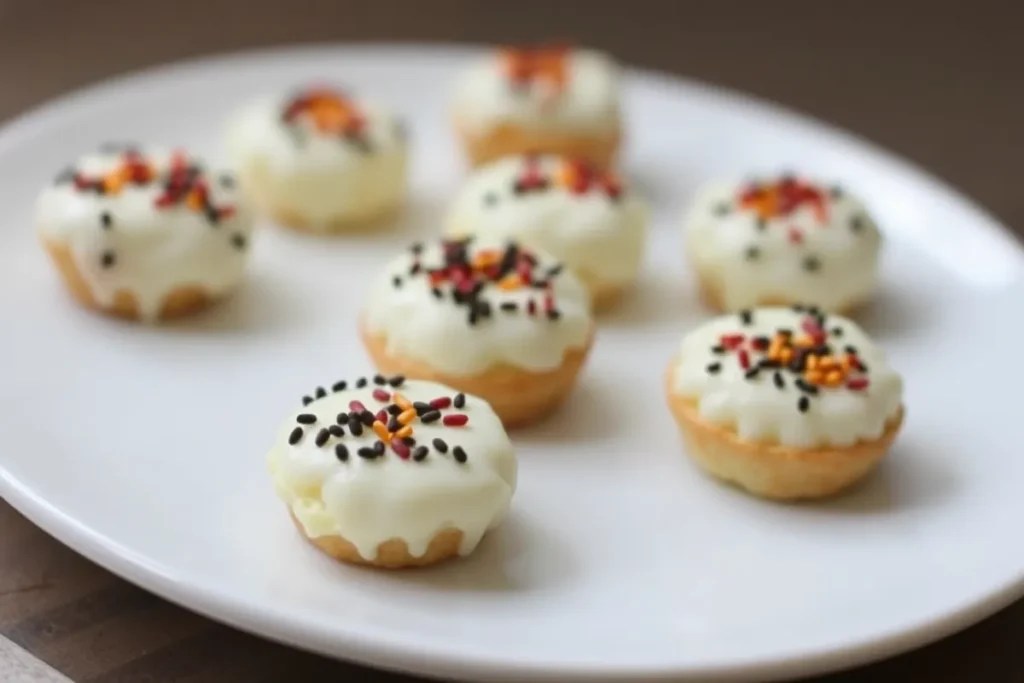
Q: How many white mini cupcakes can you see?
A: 8